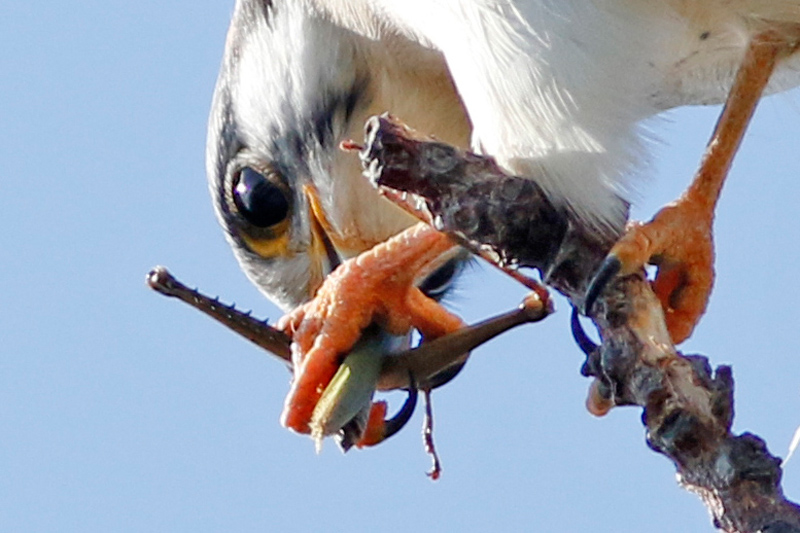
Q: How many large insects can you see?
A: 1